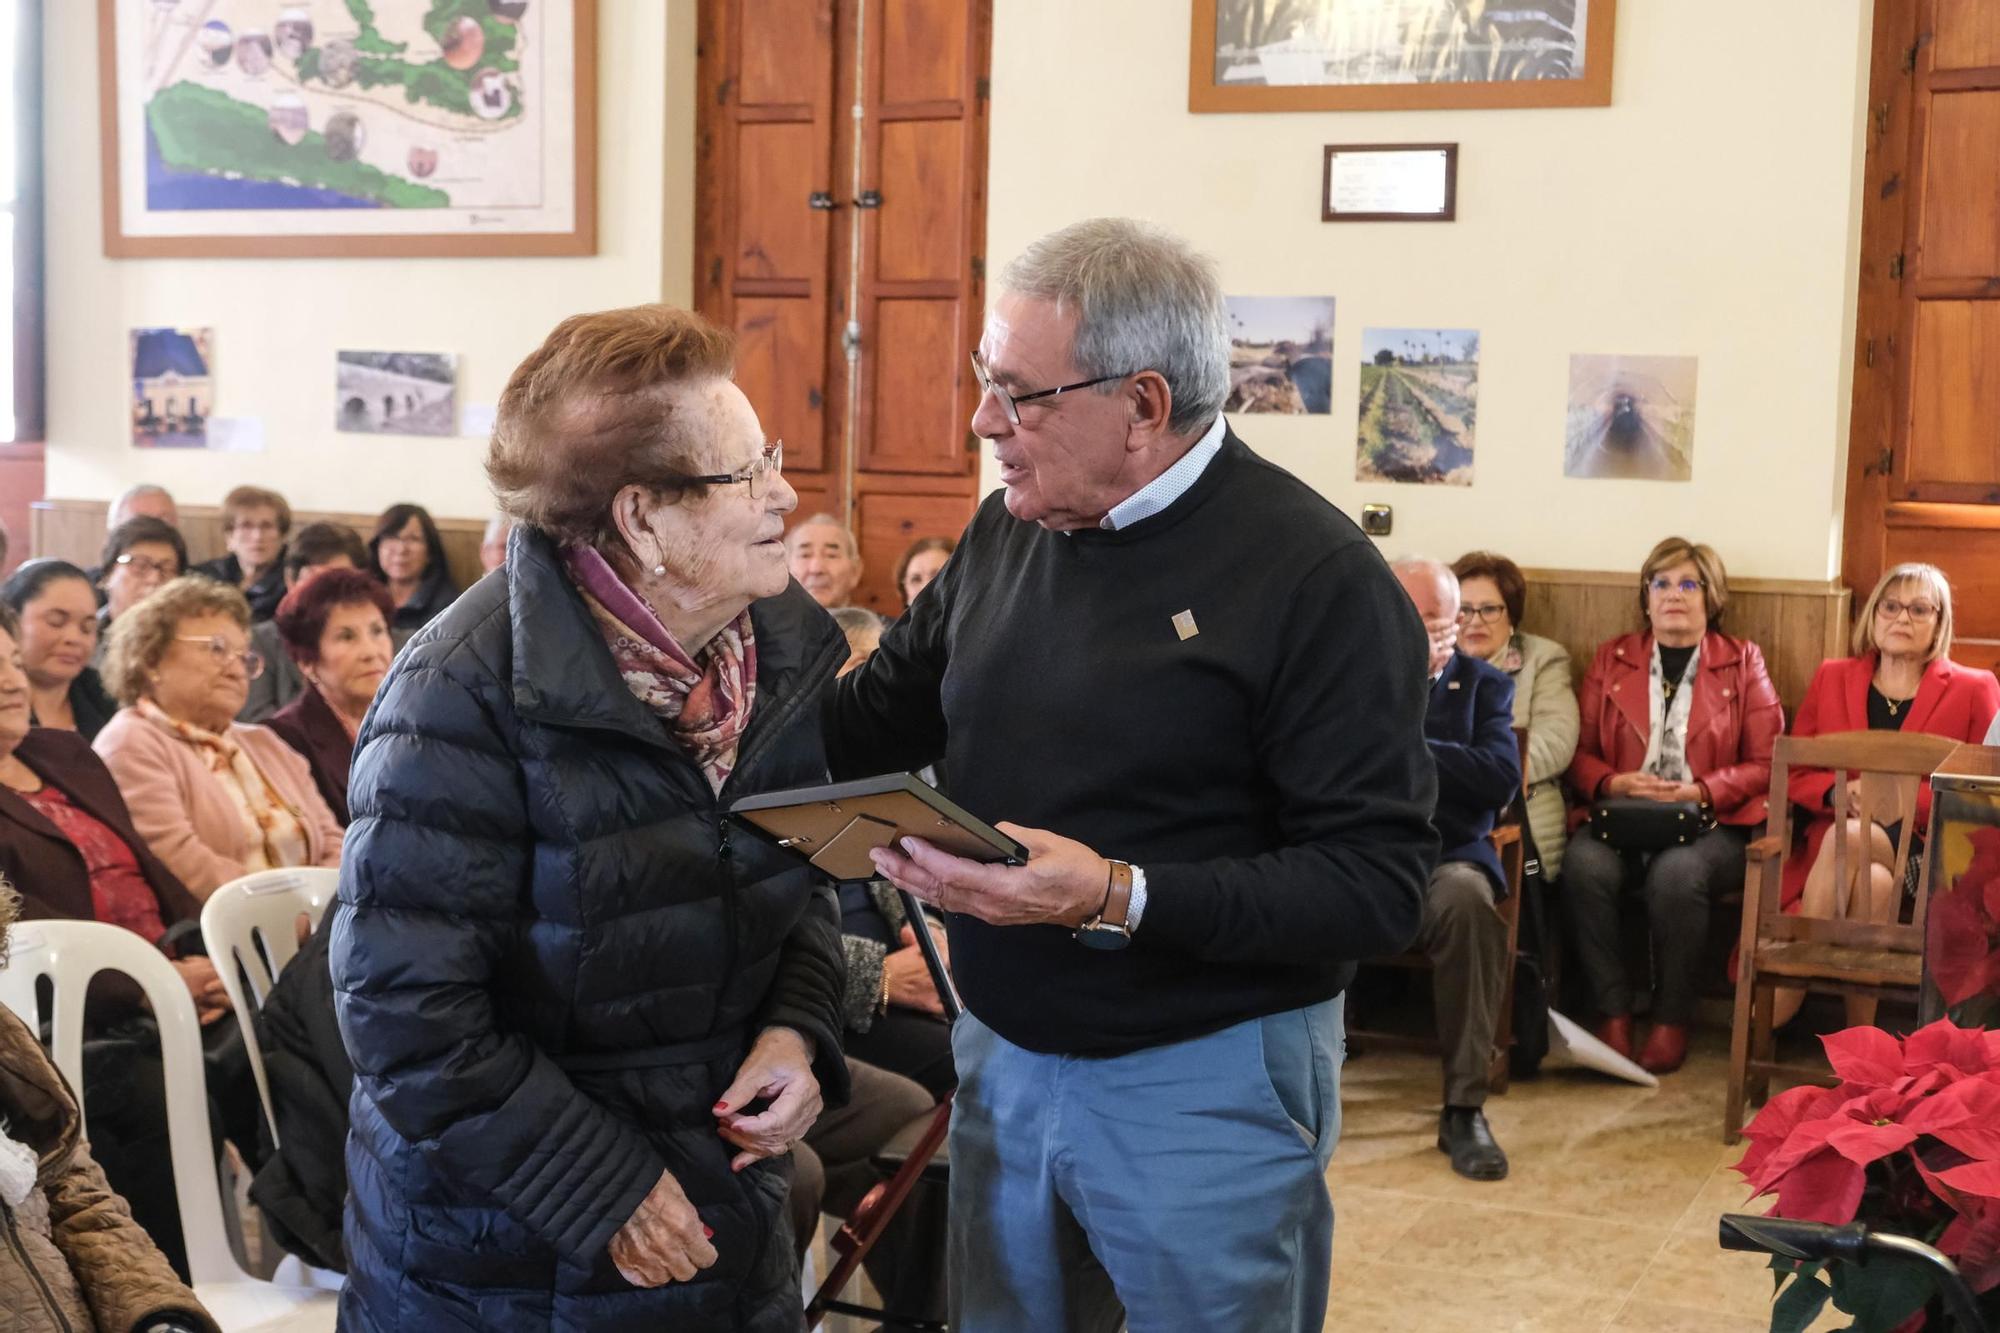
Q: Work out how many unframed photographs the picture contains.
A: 5